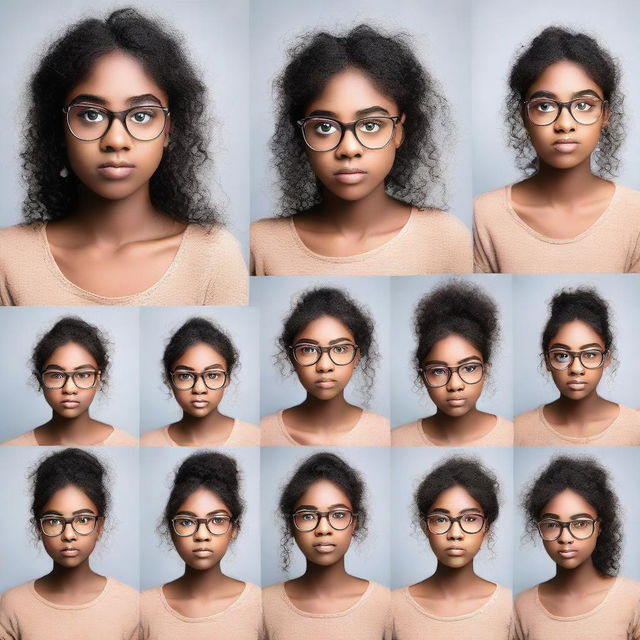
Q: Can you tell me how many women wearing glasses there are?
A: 13